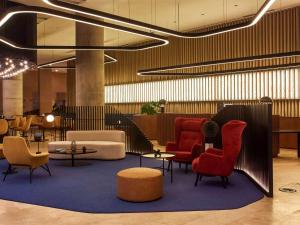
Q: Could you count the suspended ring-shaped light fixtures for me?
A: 4